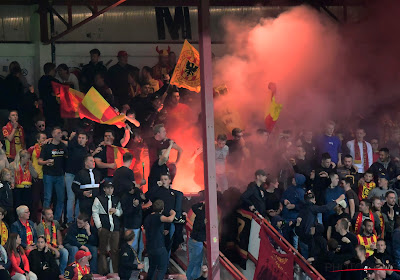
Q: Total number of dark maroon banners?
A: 1